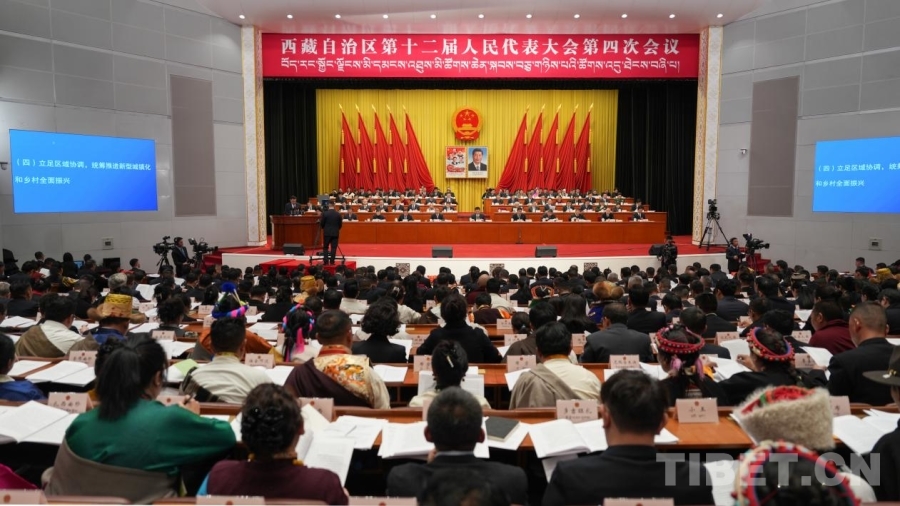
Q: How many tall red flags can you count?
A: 10